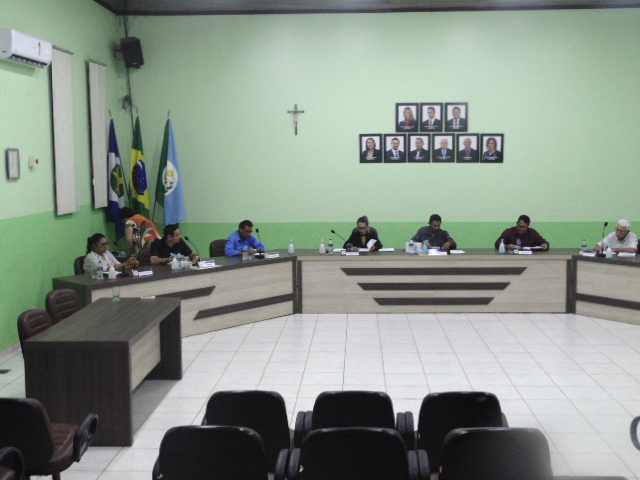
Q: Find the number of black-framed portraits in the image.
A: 9